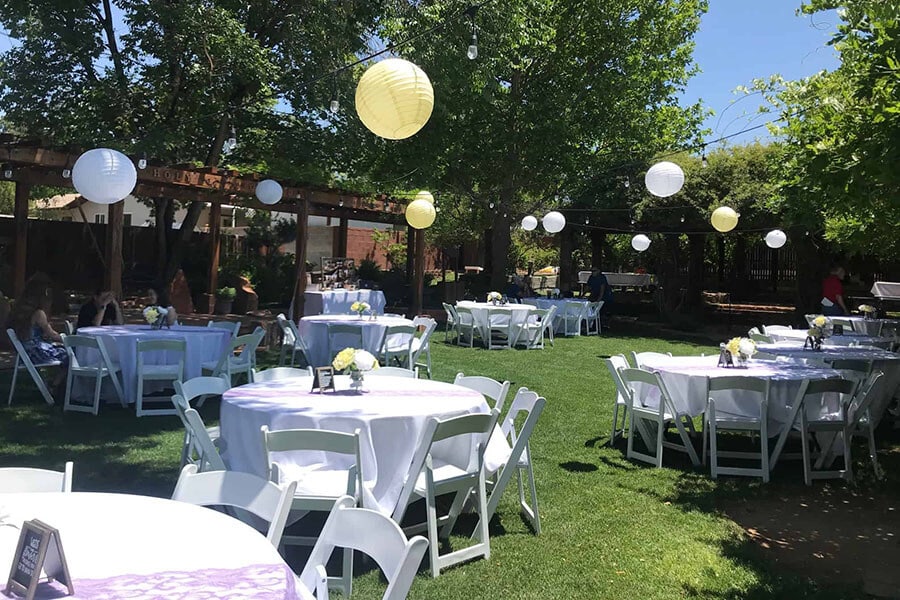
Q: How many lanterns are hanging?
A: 11